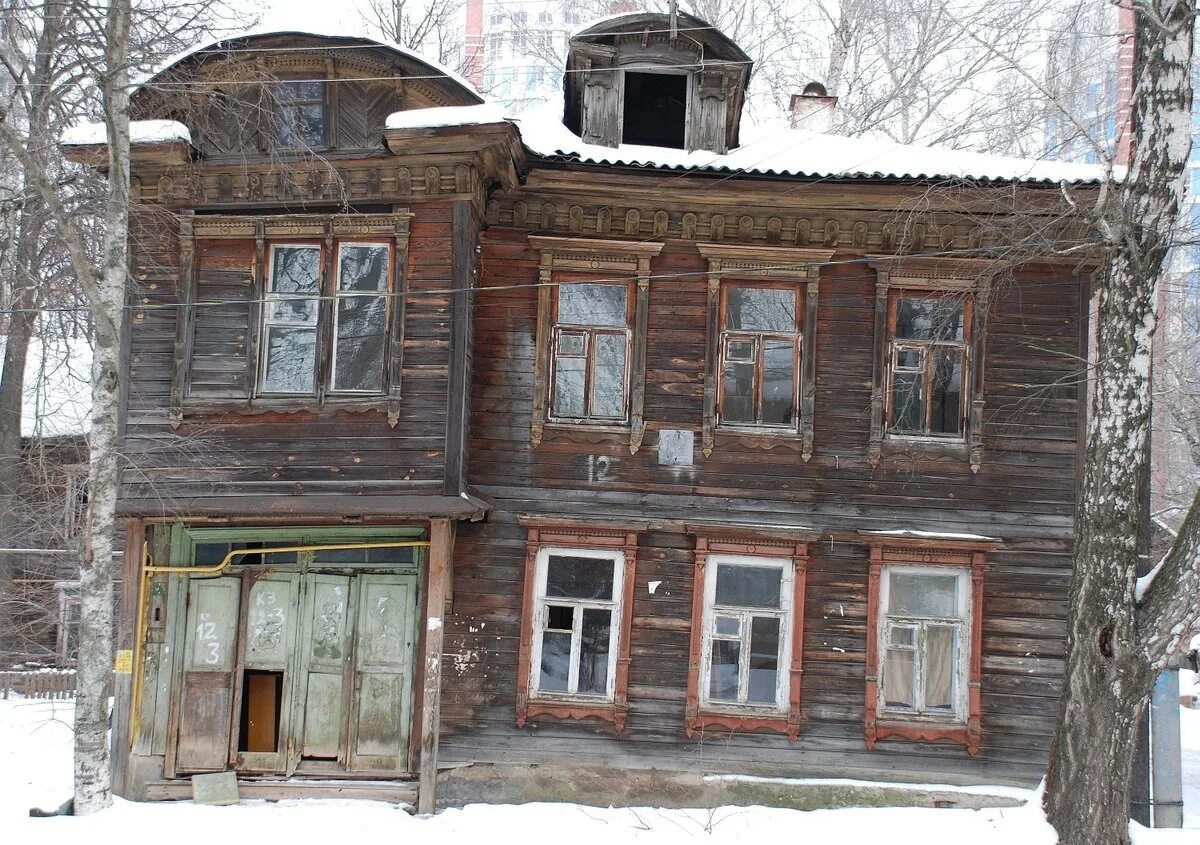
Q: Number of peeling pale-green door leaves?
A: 4